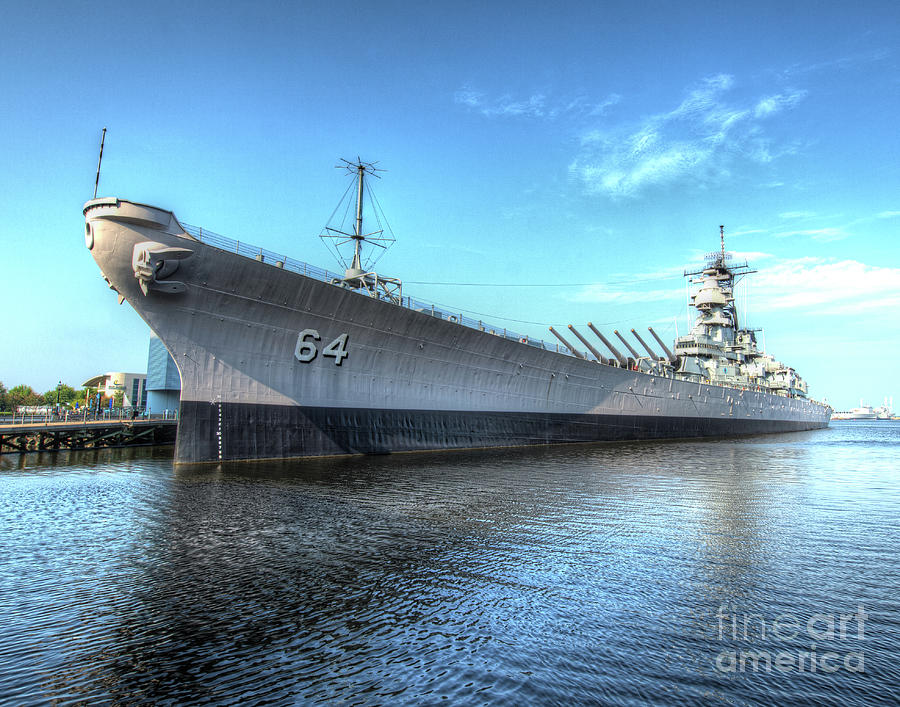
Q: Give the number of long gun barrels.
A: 6